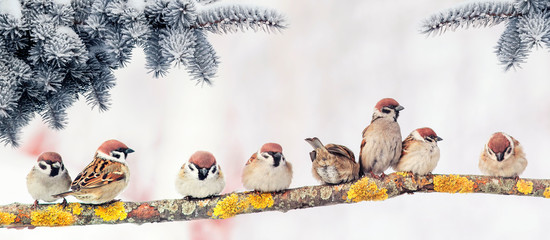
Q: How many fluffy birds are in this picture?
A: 8